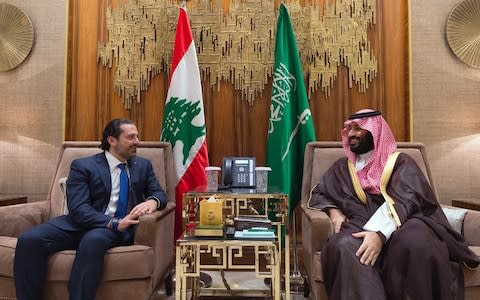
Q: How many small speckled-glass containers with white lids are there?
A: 2